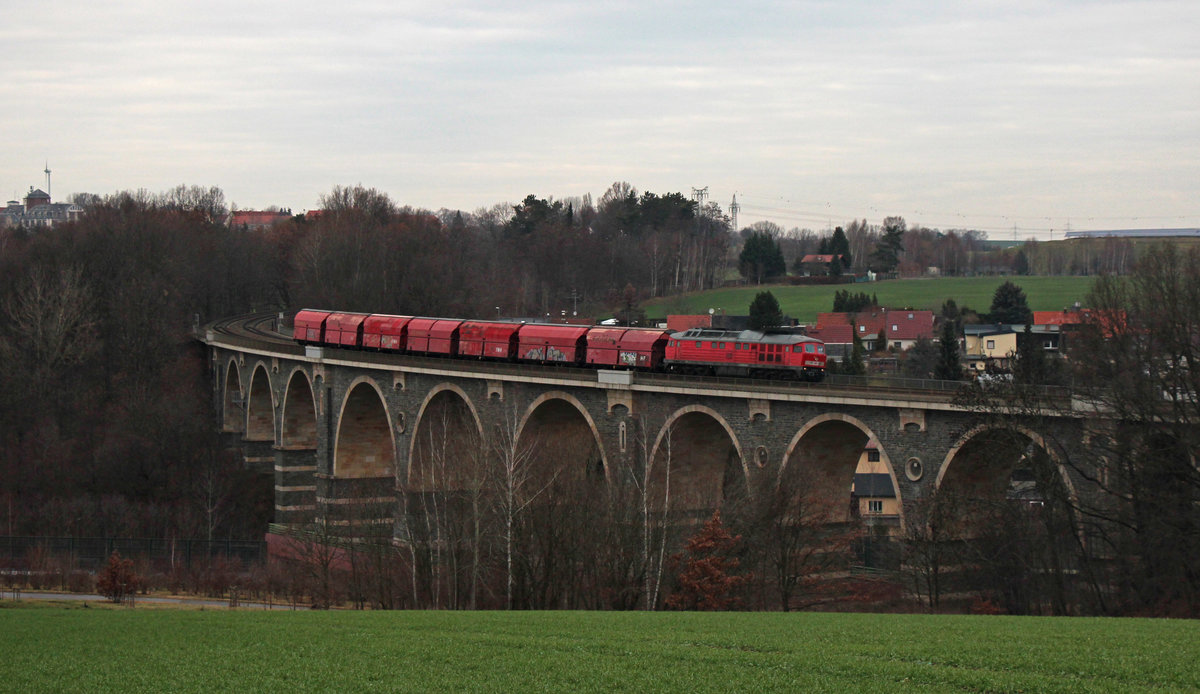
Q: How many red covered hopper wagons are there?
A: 7